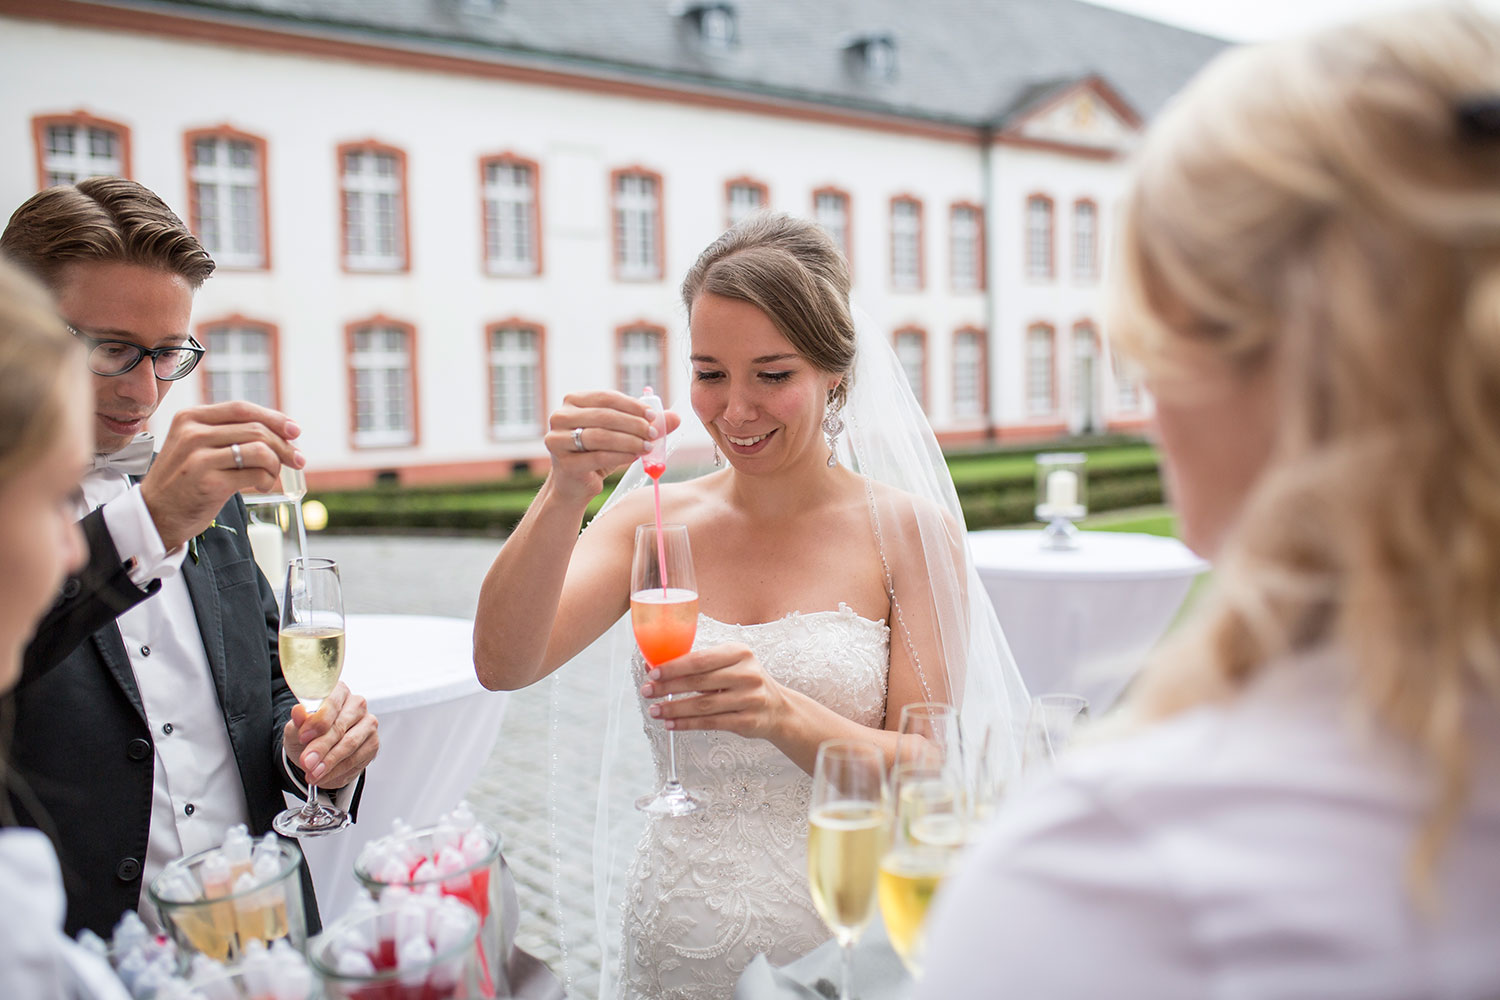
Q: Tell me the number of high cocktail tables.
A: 2